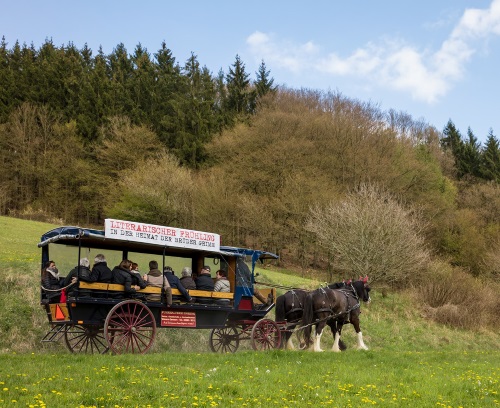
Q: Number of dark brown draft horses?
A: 2